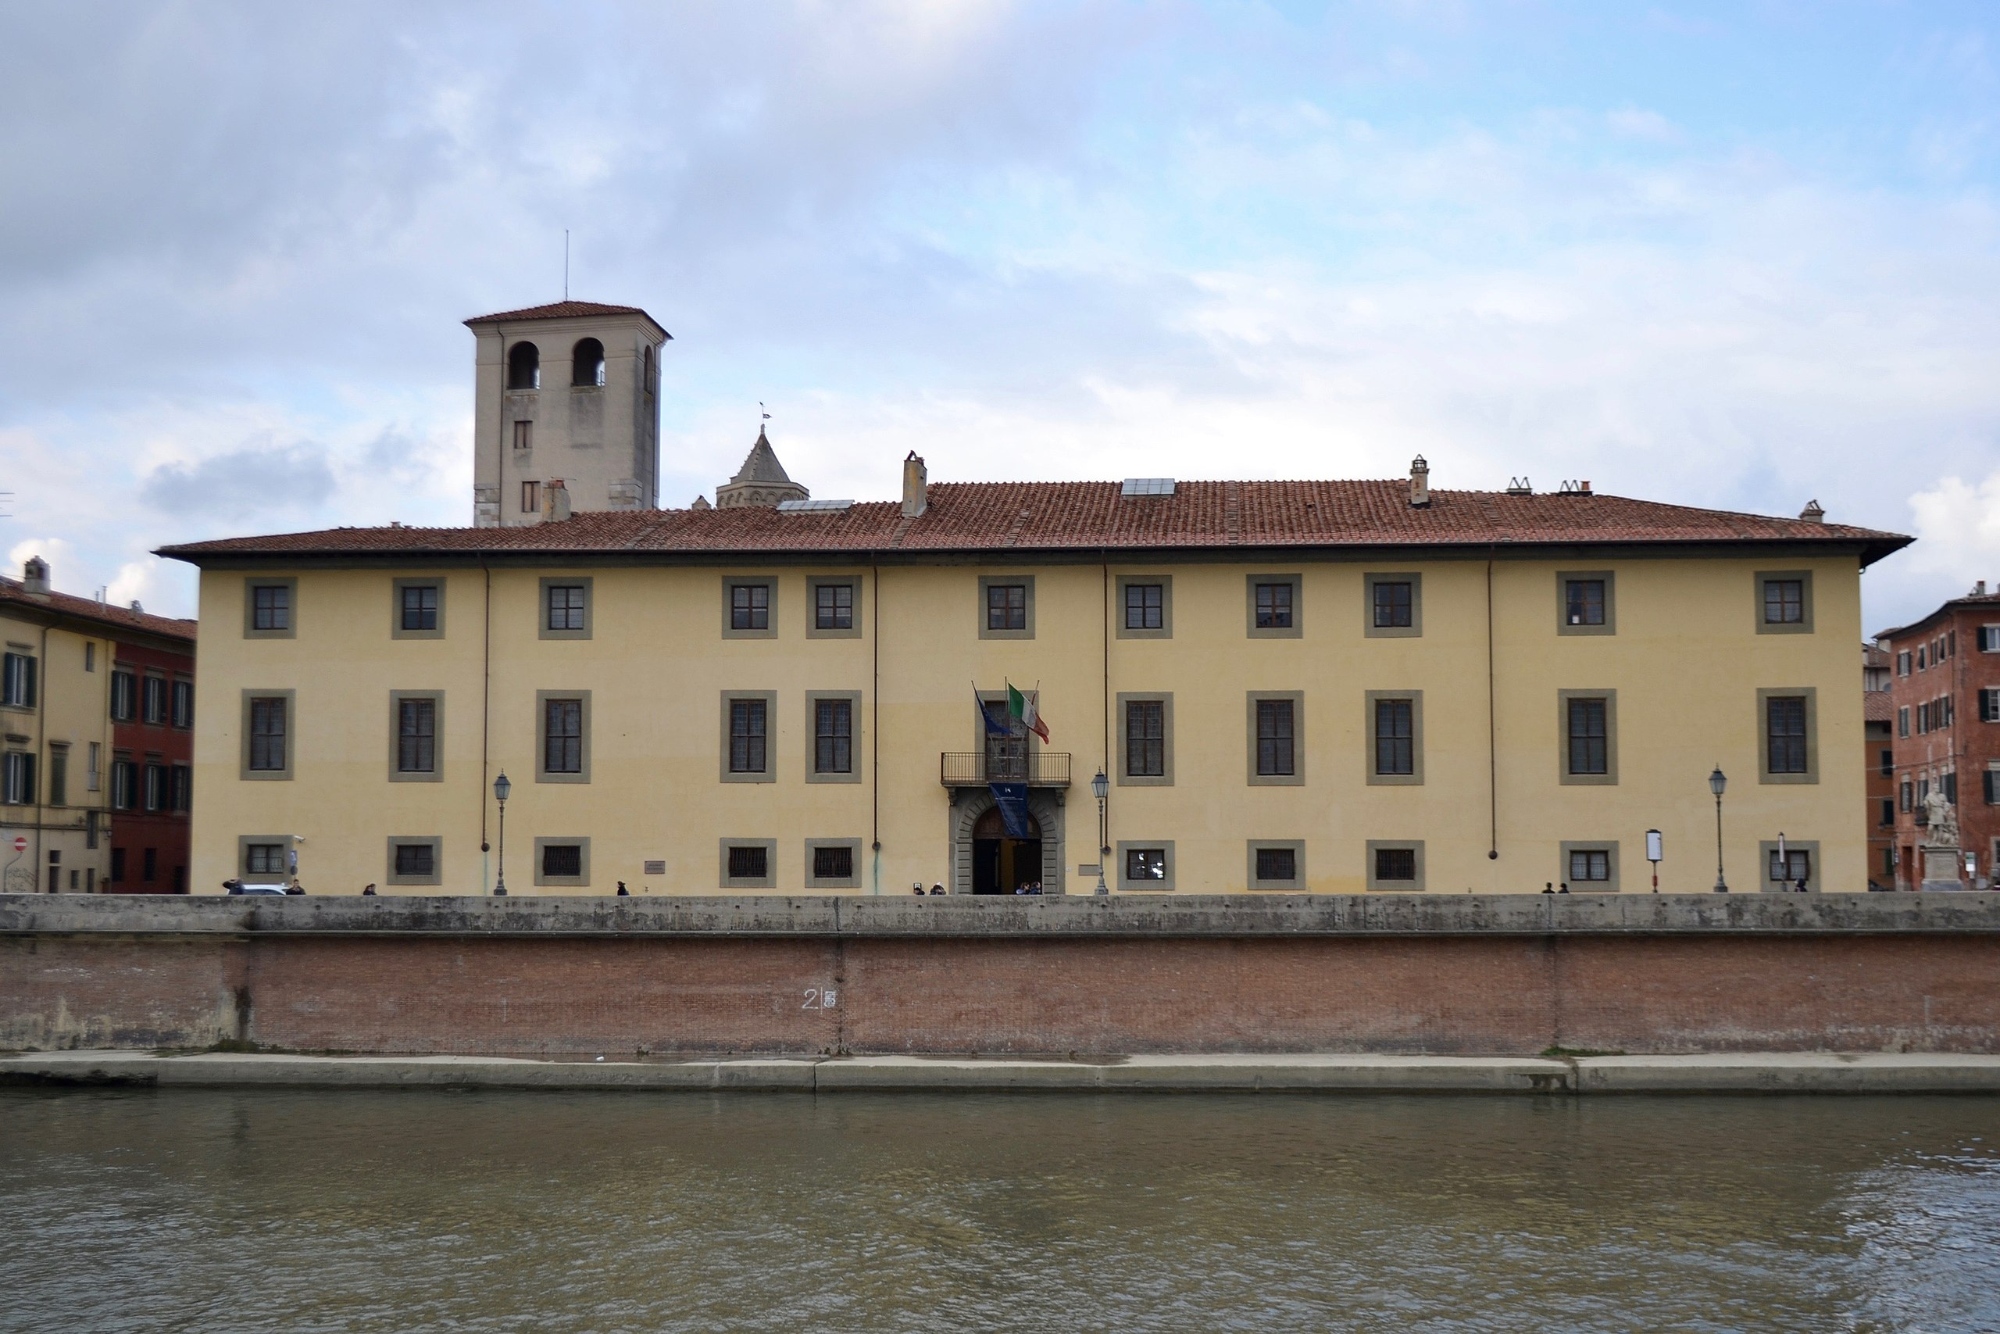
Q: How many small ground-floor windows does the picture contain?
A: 10